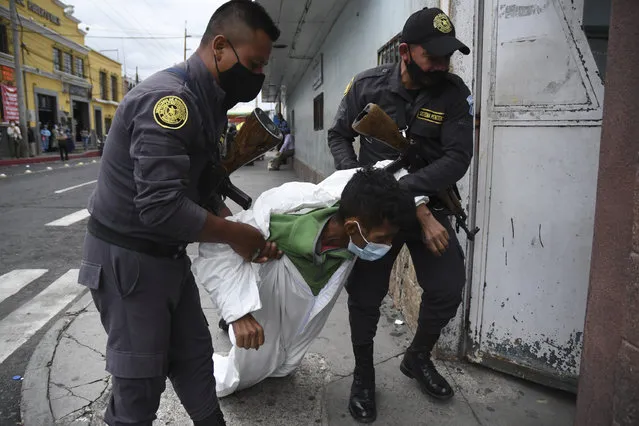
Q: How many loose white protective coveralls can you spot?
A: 1